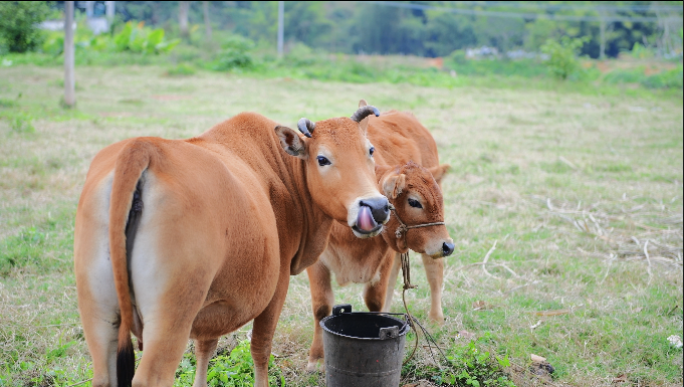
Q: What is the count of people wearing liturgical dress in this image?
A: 0